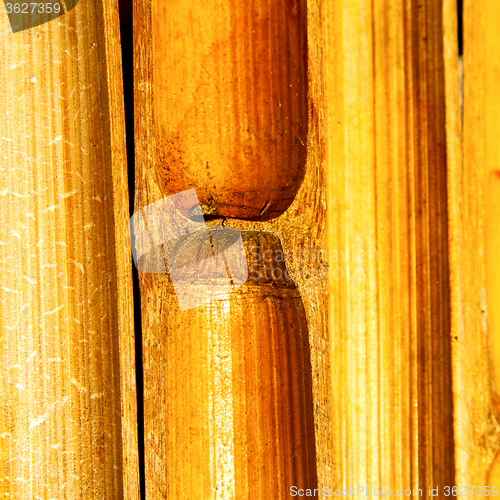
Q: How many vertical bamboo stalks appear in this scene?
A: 4